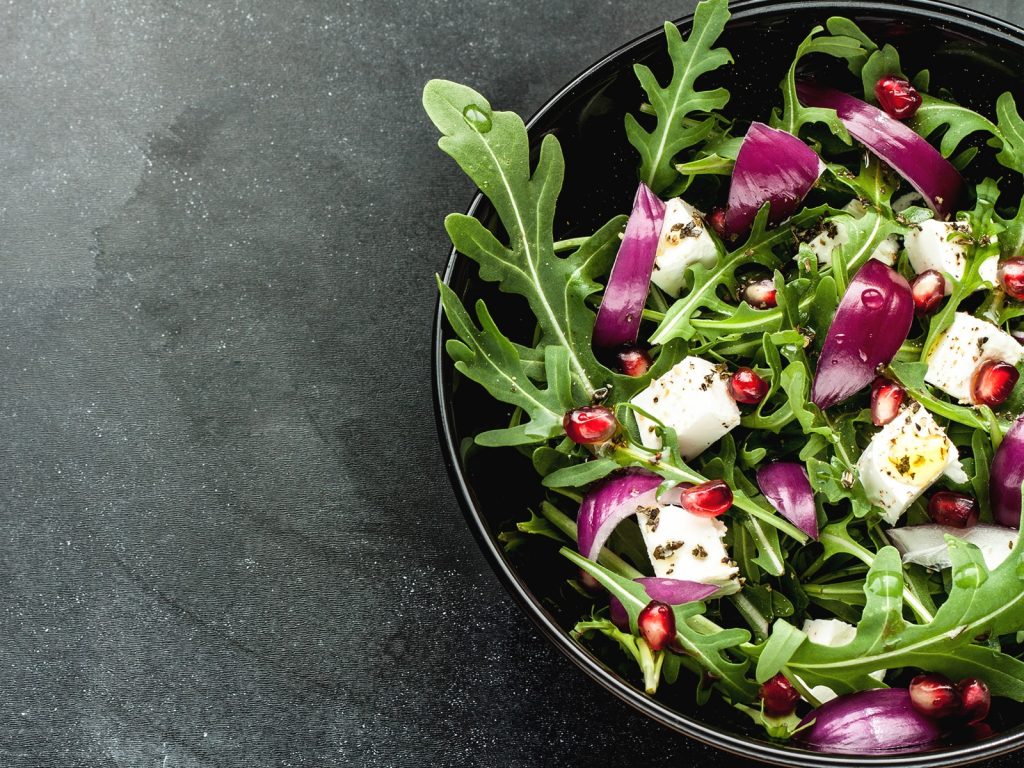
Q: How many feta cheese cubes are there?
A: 8